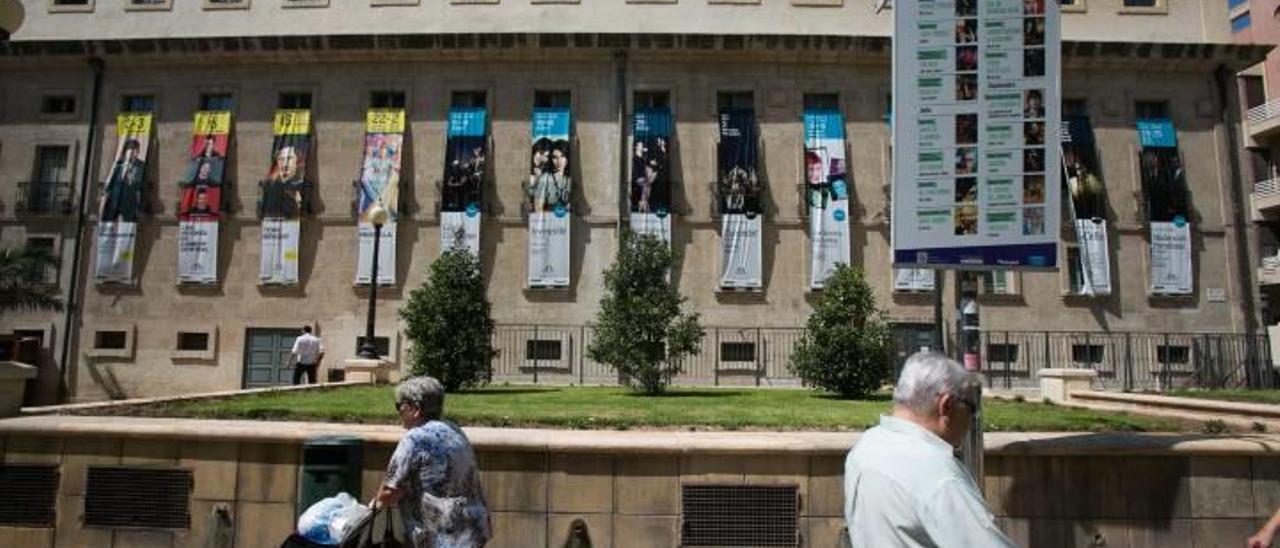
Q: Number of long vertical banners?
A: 12